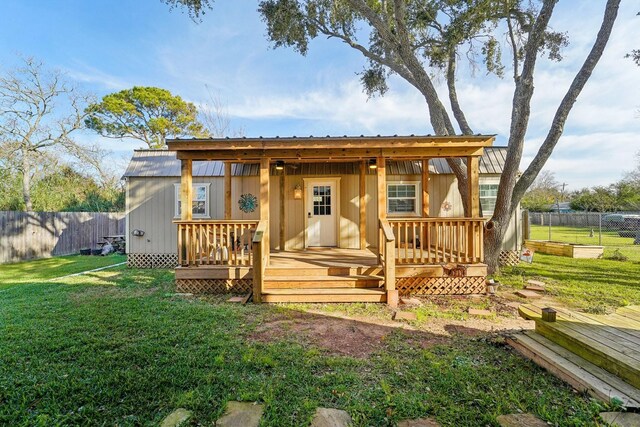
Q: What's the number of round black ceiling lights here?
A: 2